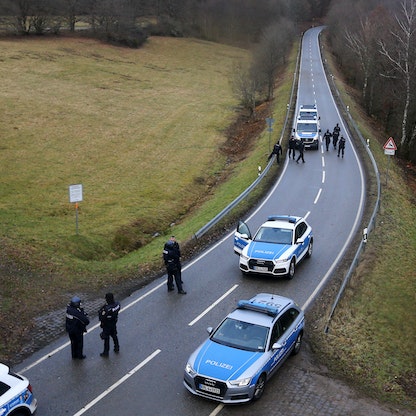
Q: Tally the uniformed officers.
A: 11